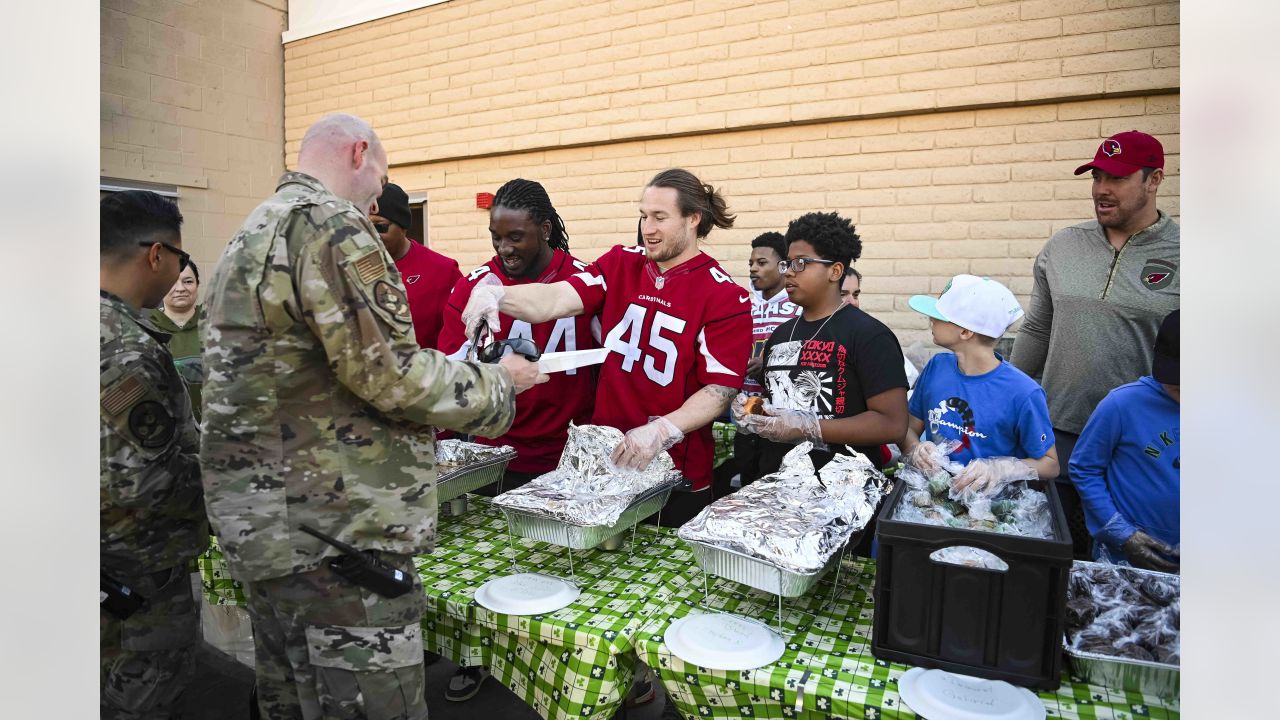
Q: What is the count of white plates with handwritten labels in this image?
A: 3